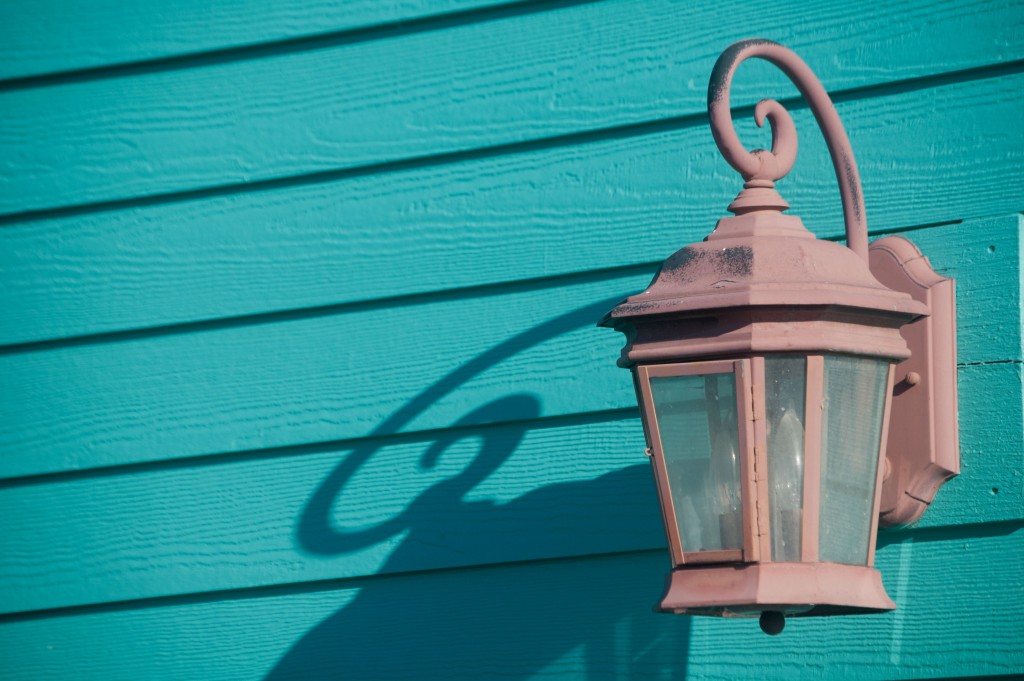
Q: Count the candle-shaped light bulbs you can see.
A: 2